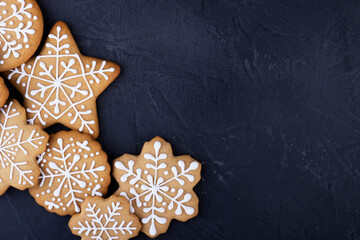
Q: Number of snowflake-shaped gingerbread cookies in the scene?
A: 3